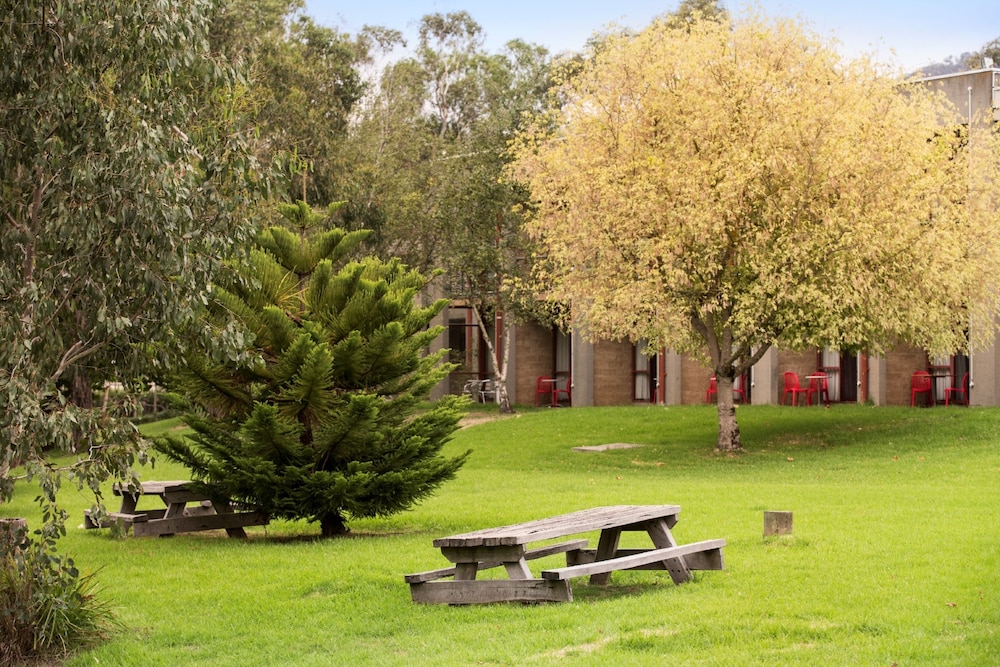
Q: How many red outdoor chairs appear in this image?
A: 8